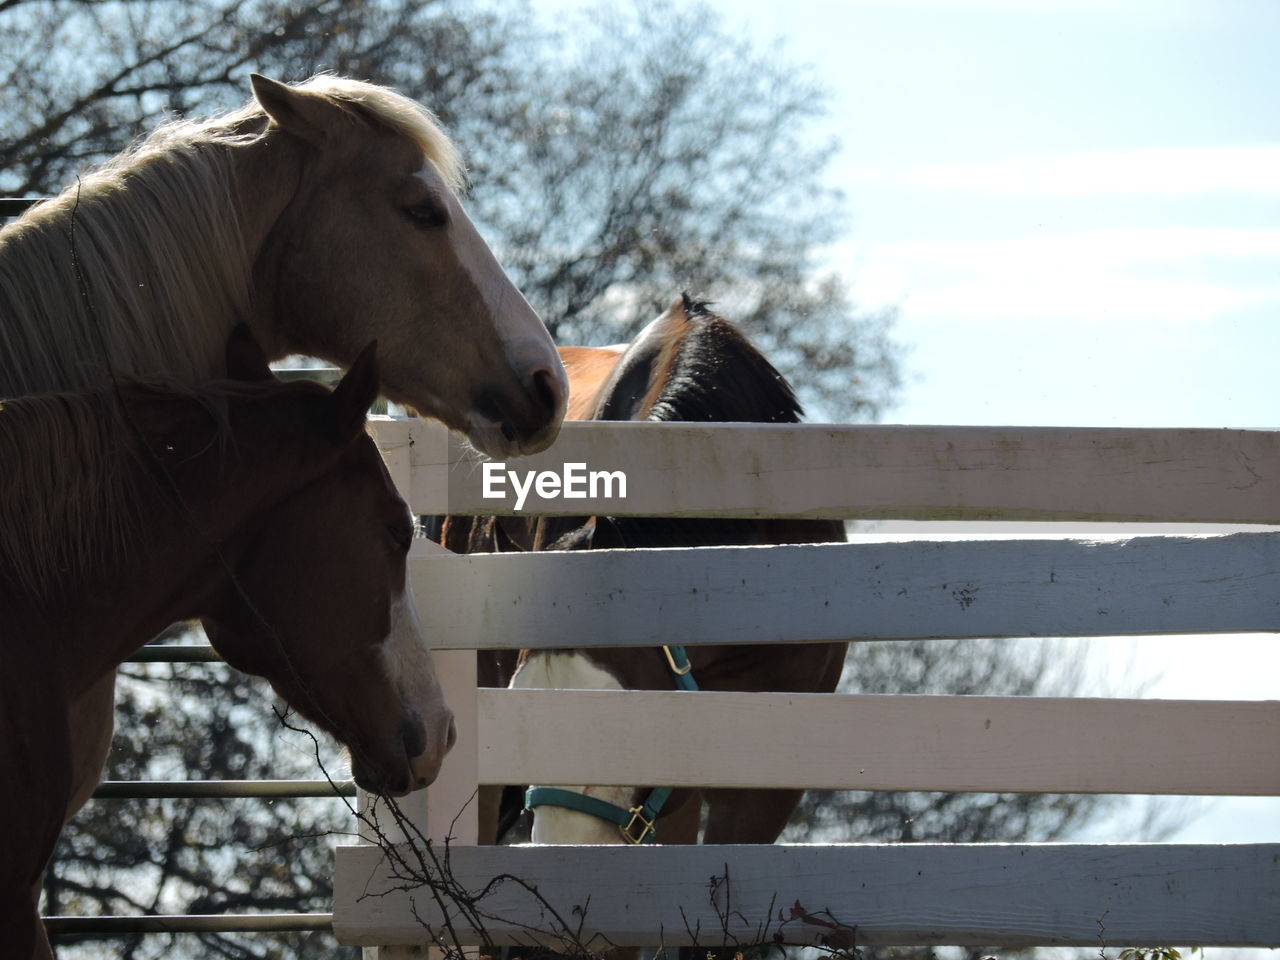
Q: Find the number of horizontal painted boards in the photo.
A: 4